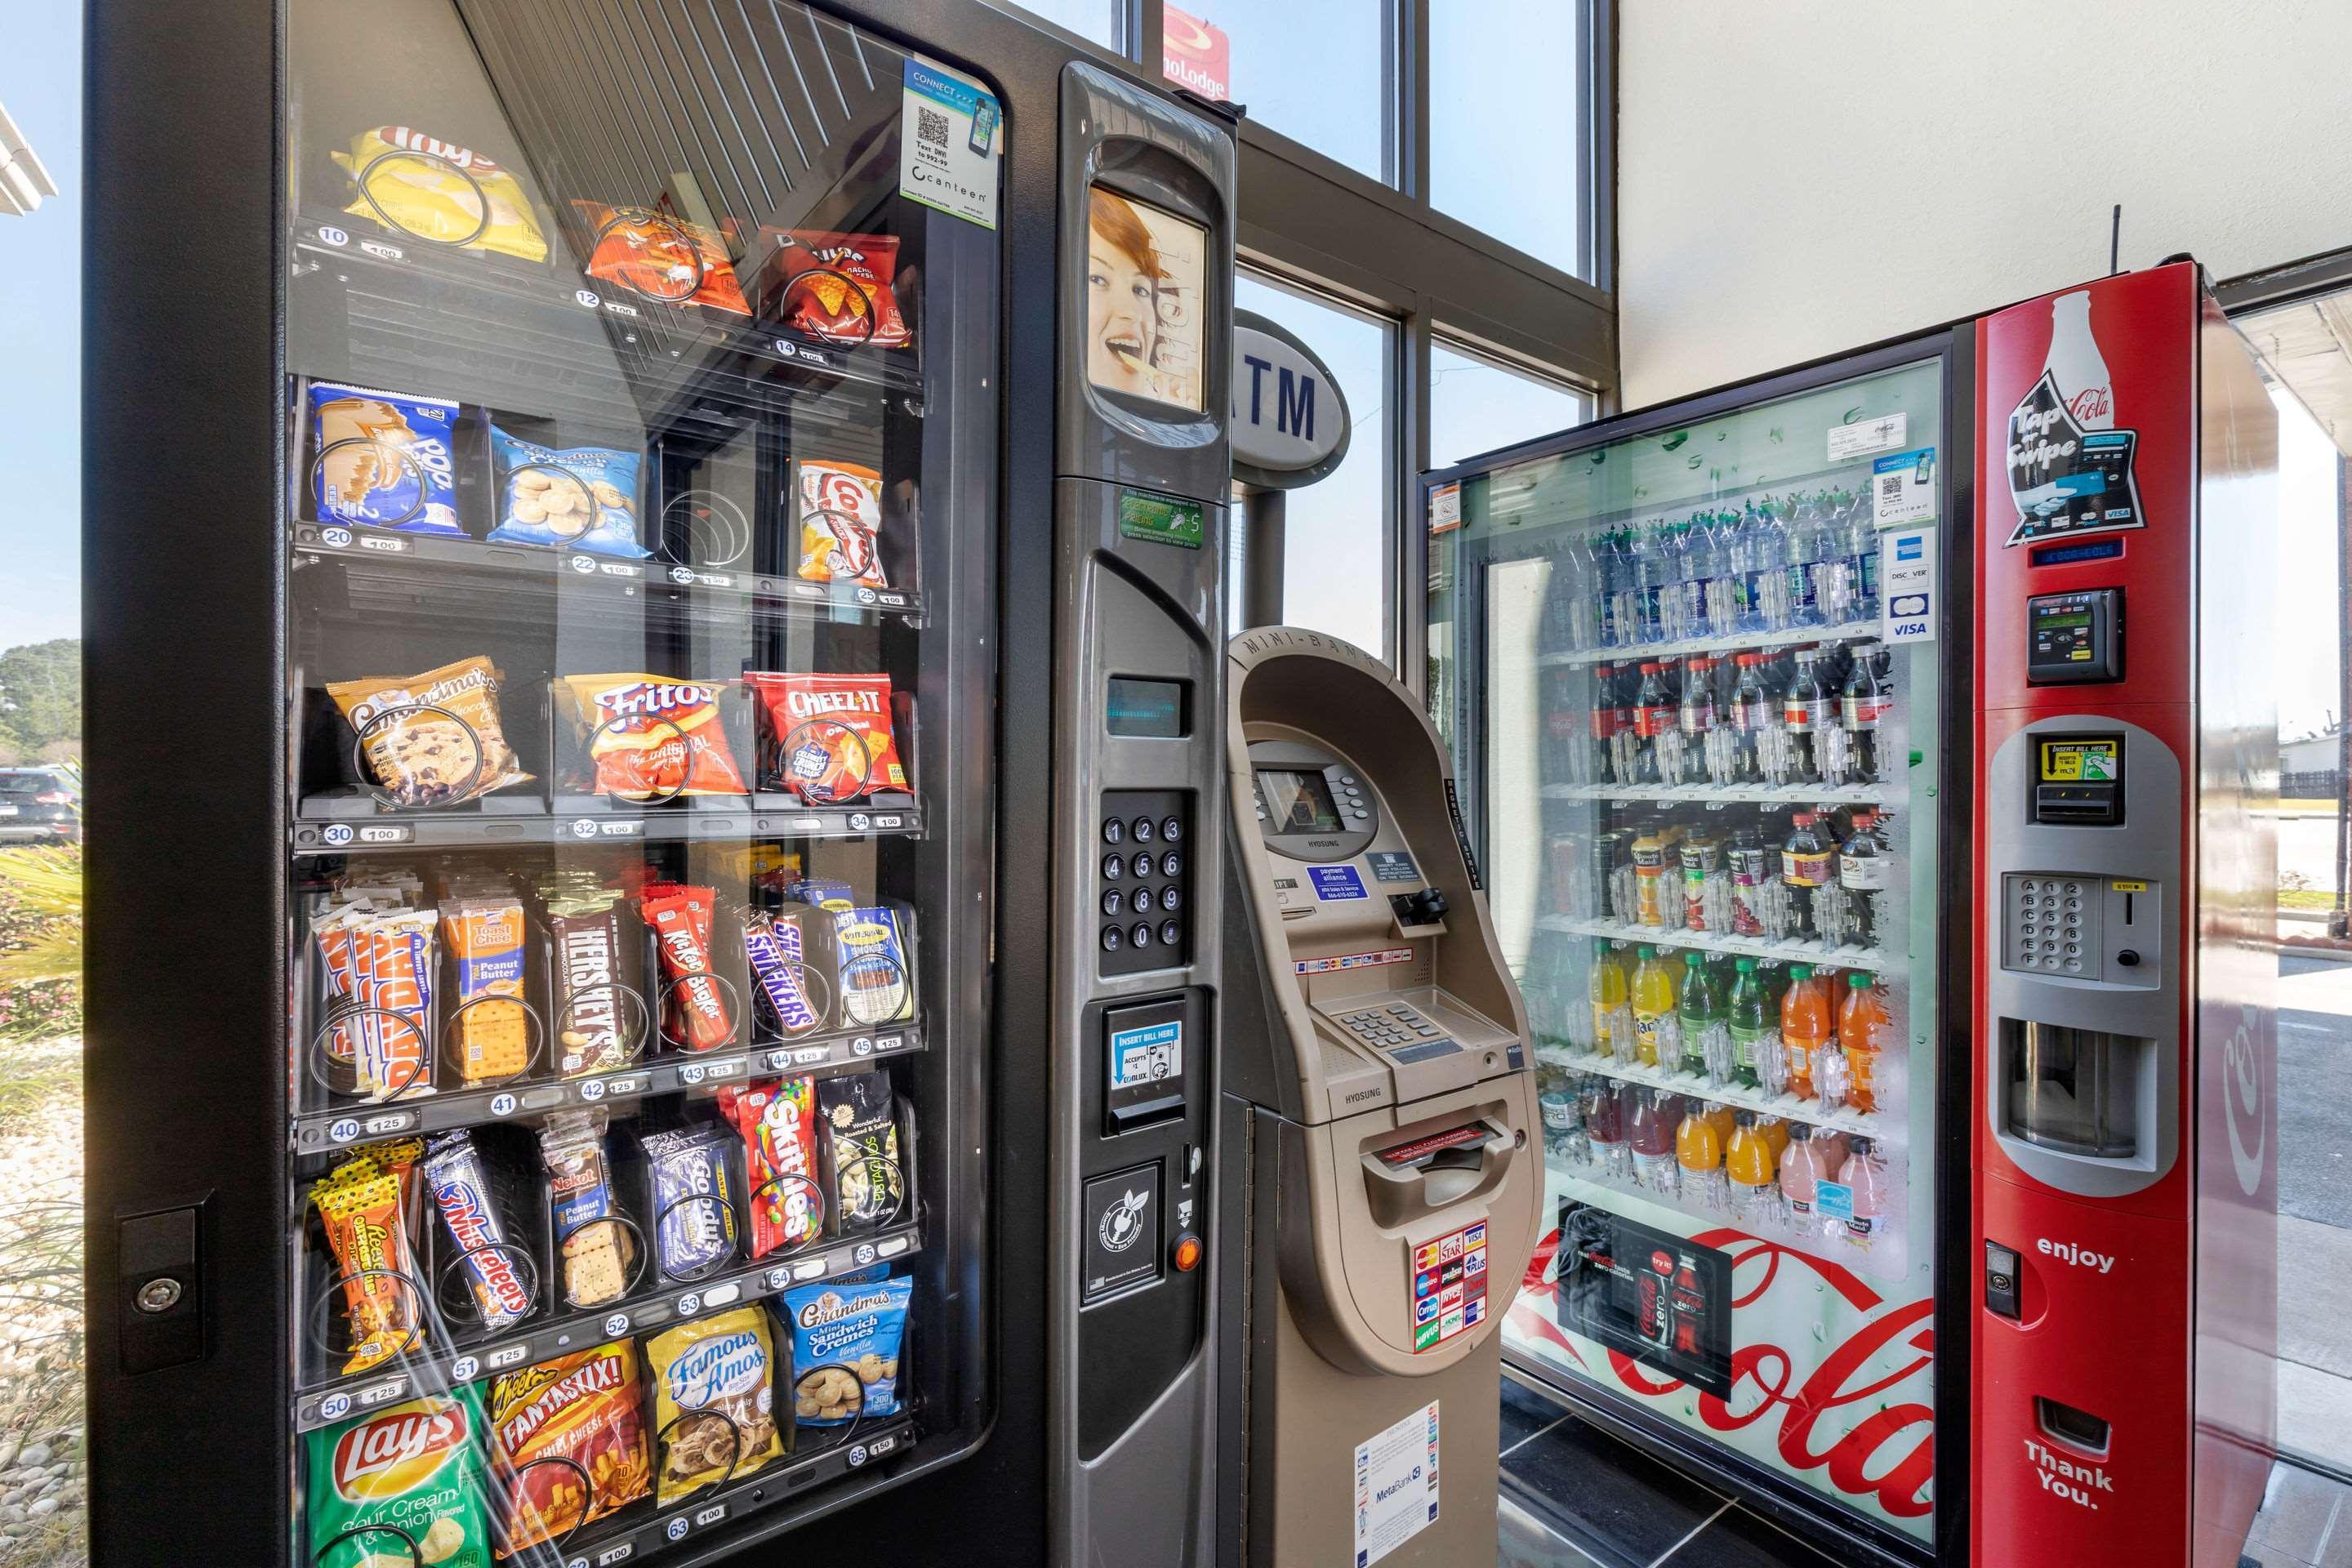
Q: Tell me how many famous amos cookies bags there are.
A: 1